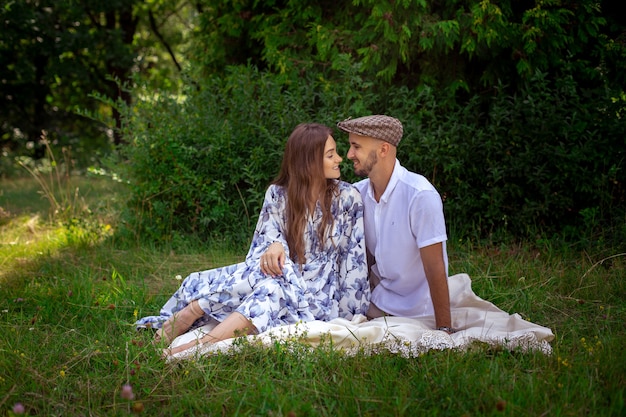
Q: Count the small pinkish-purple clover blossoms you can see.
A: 2